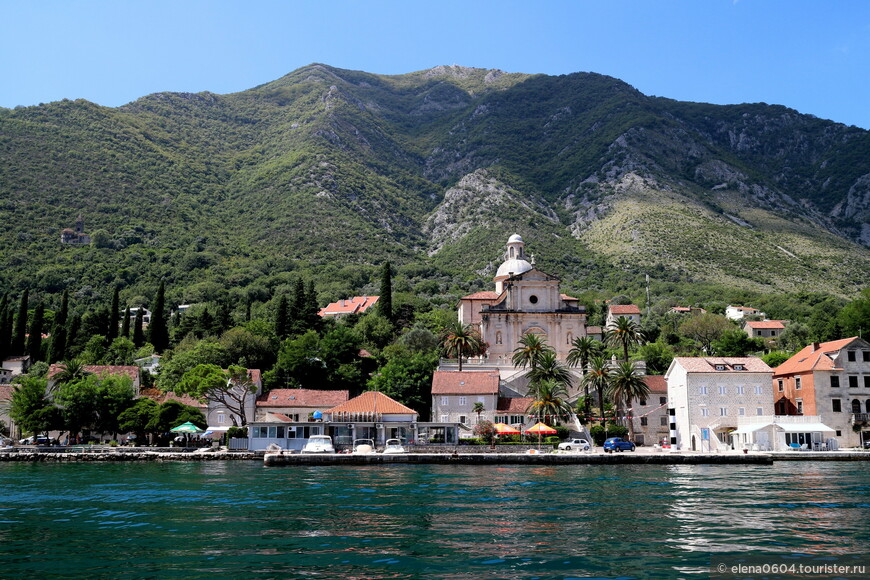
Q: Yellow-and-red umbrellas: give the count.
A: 2